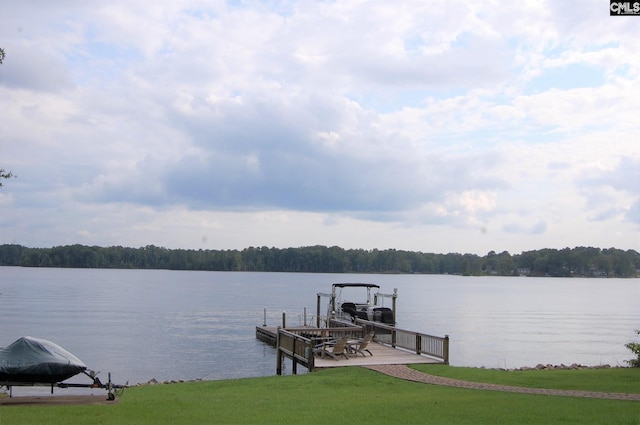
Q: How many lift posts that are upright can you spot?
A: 4